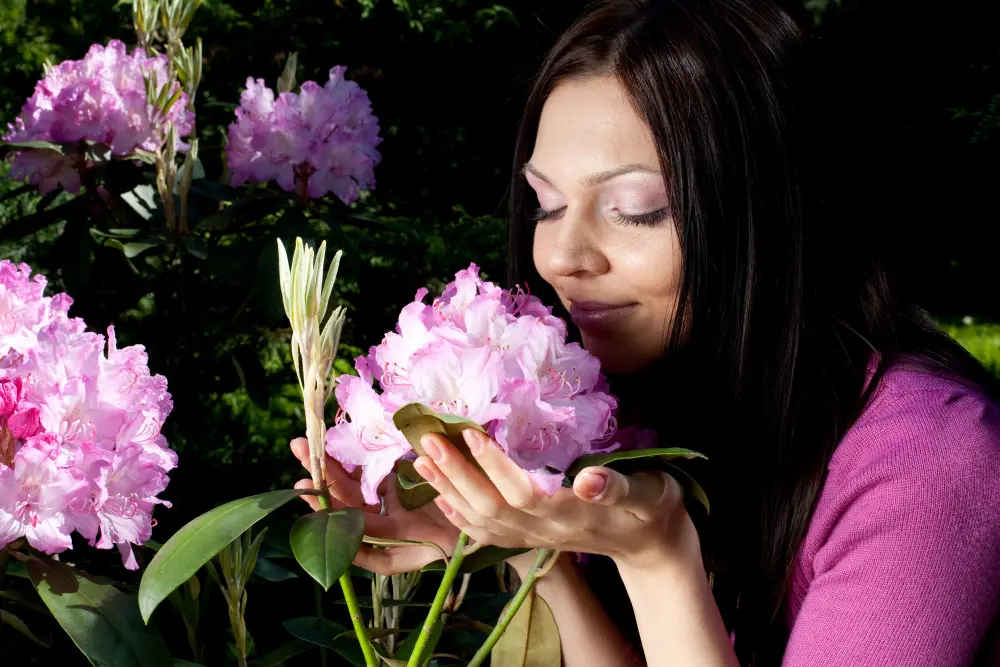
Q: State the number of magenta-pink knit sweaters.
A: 1